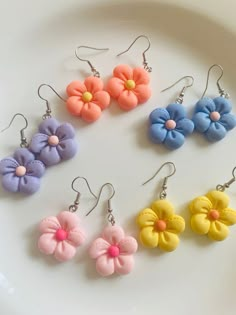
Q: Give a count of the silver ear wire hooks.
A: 10